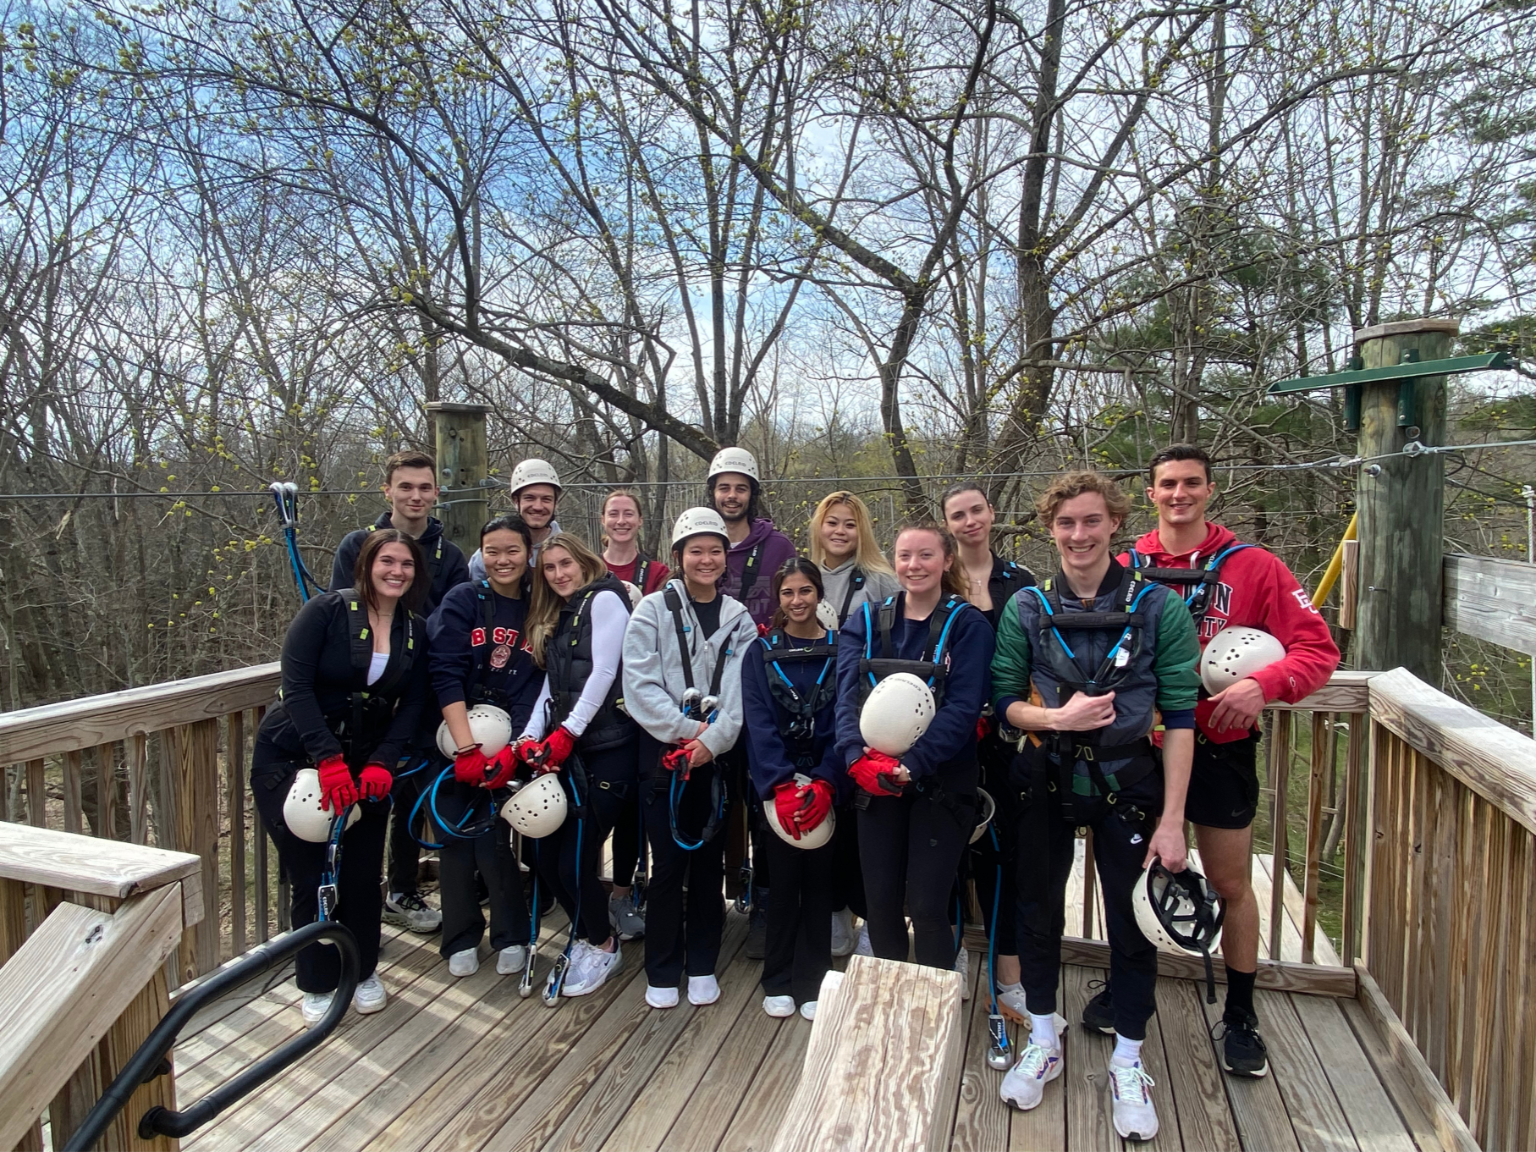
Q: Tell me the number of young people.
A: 14